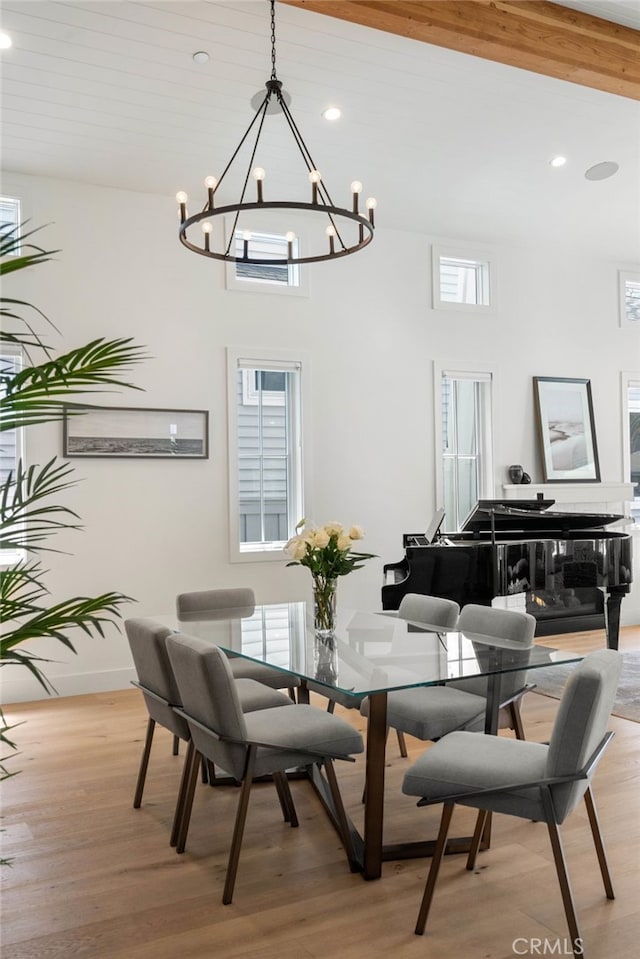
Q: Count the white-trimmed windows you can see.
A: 8